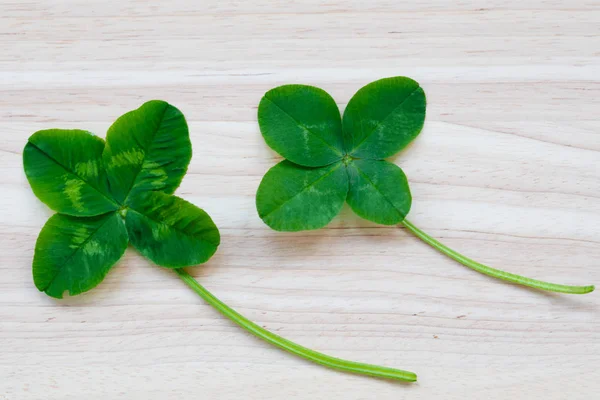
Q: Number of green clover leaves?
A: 8